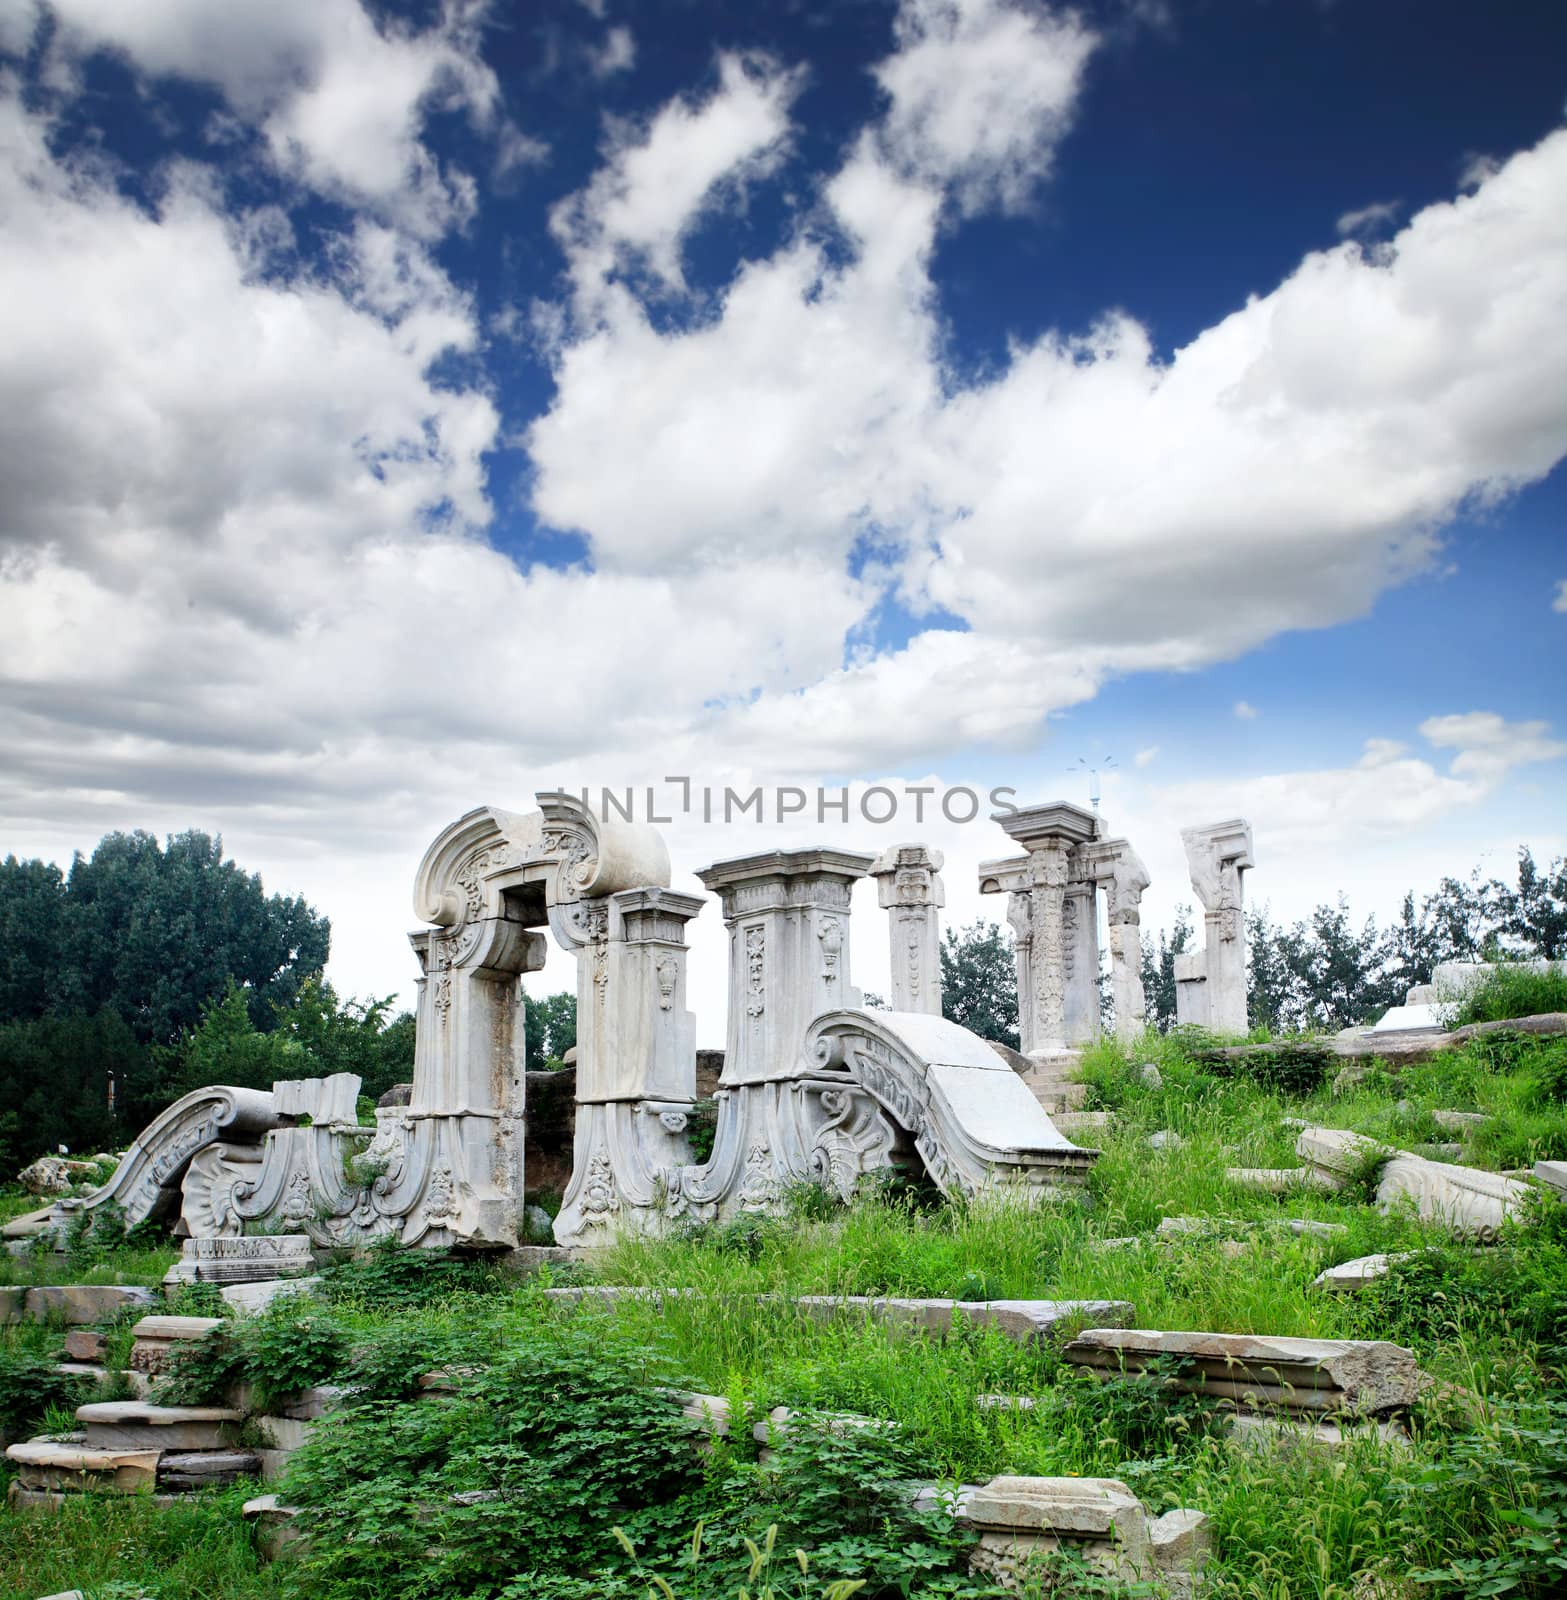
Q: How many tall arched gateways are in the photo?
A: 1